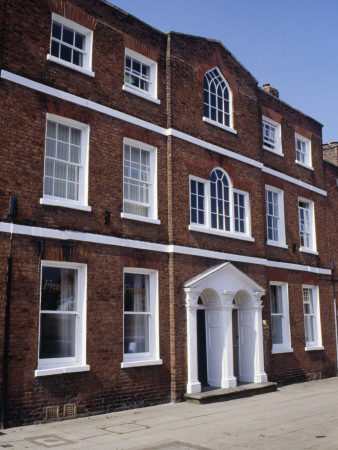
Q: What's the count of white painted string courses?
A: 2